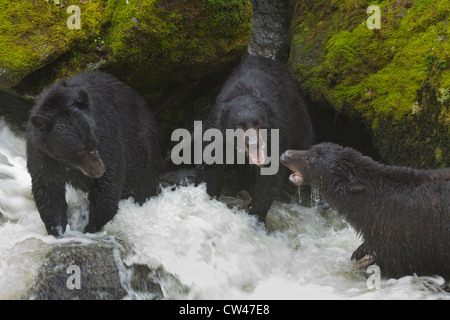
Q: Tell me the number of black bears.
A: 3